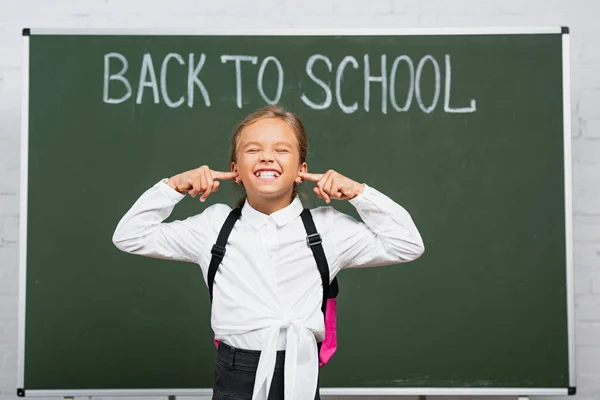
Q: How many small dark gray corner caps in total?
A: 4